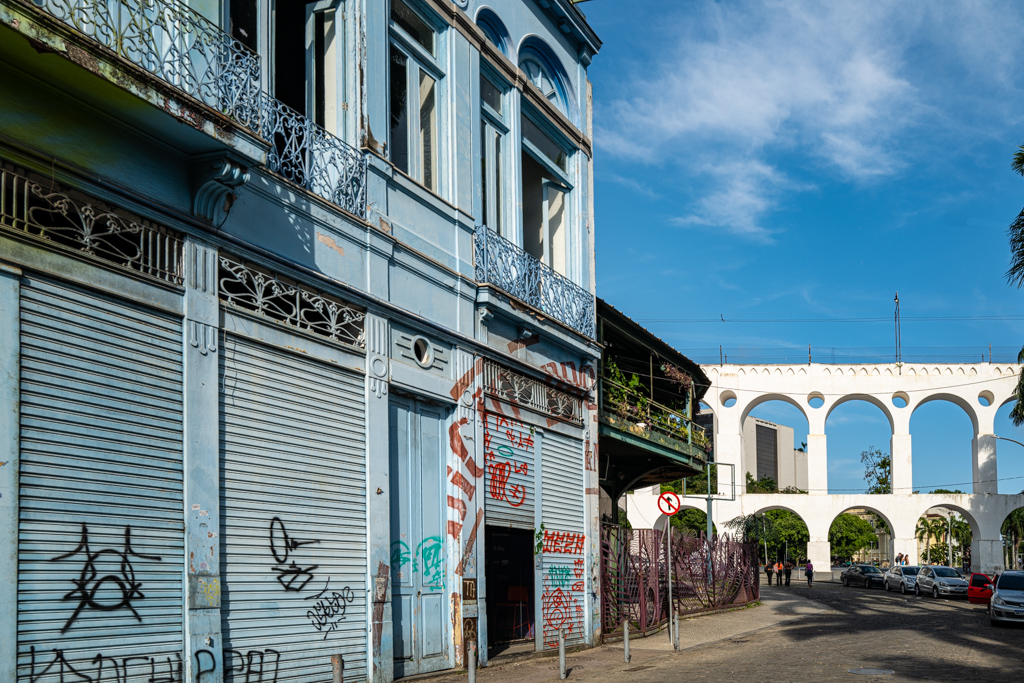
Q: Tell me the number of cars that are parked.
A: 5